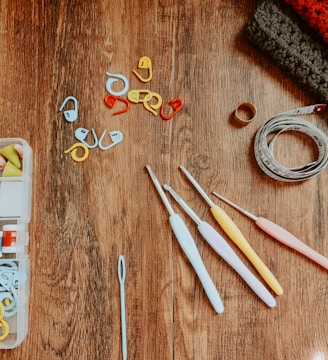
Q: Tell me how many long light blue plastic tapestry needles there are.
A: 1